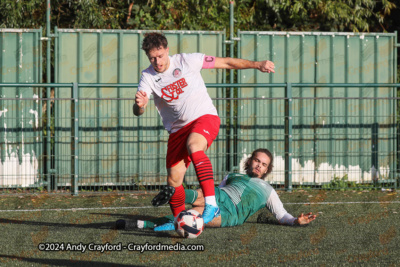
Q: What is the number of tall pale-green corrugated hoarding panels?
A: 3